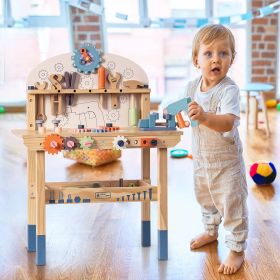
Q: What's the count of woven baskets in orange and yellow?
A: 1